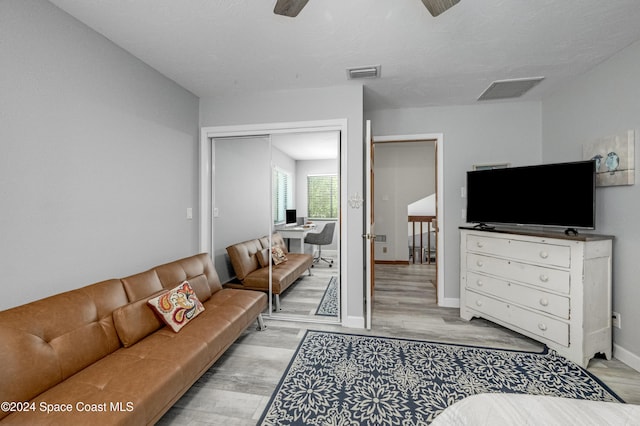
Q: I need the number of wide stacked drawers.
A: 4